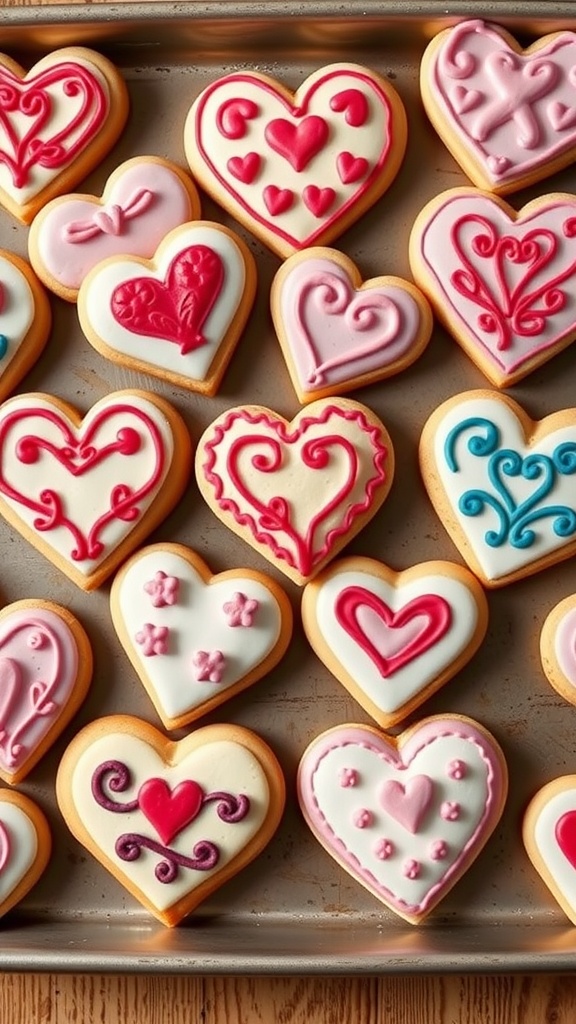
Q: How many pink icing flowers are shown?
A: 11